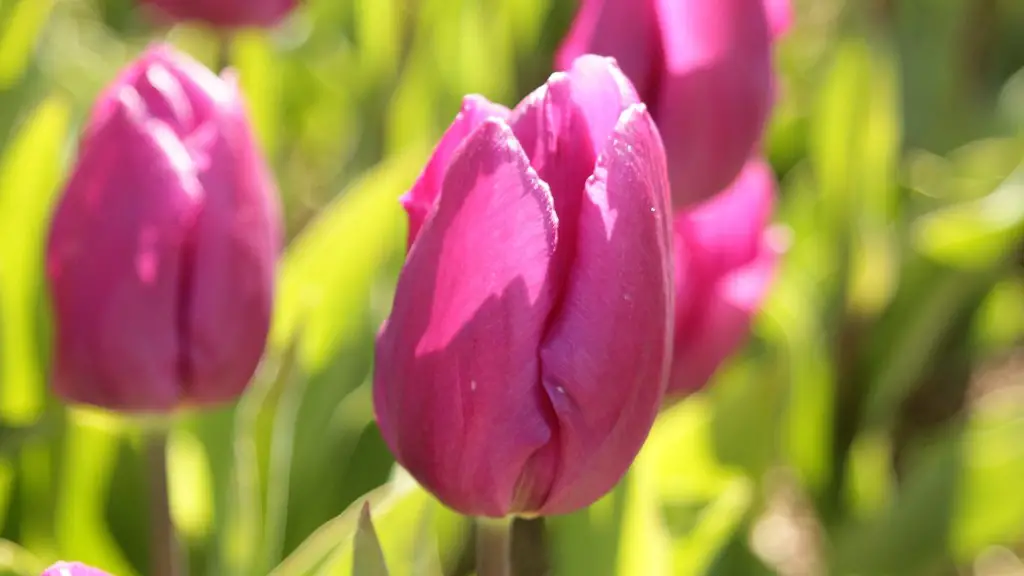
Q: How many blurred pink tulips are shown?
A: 4